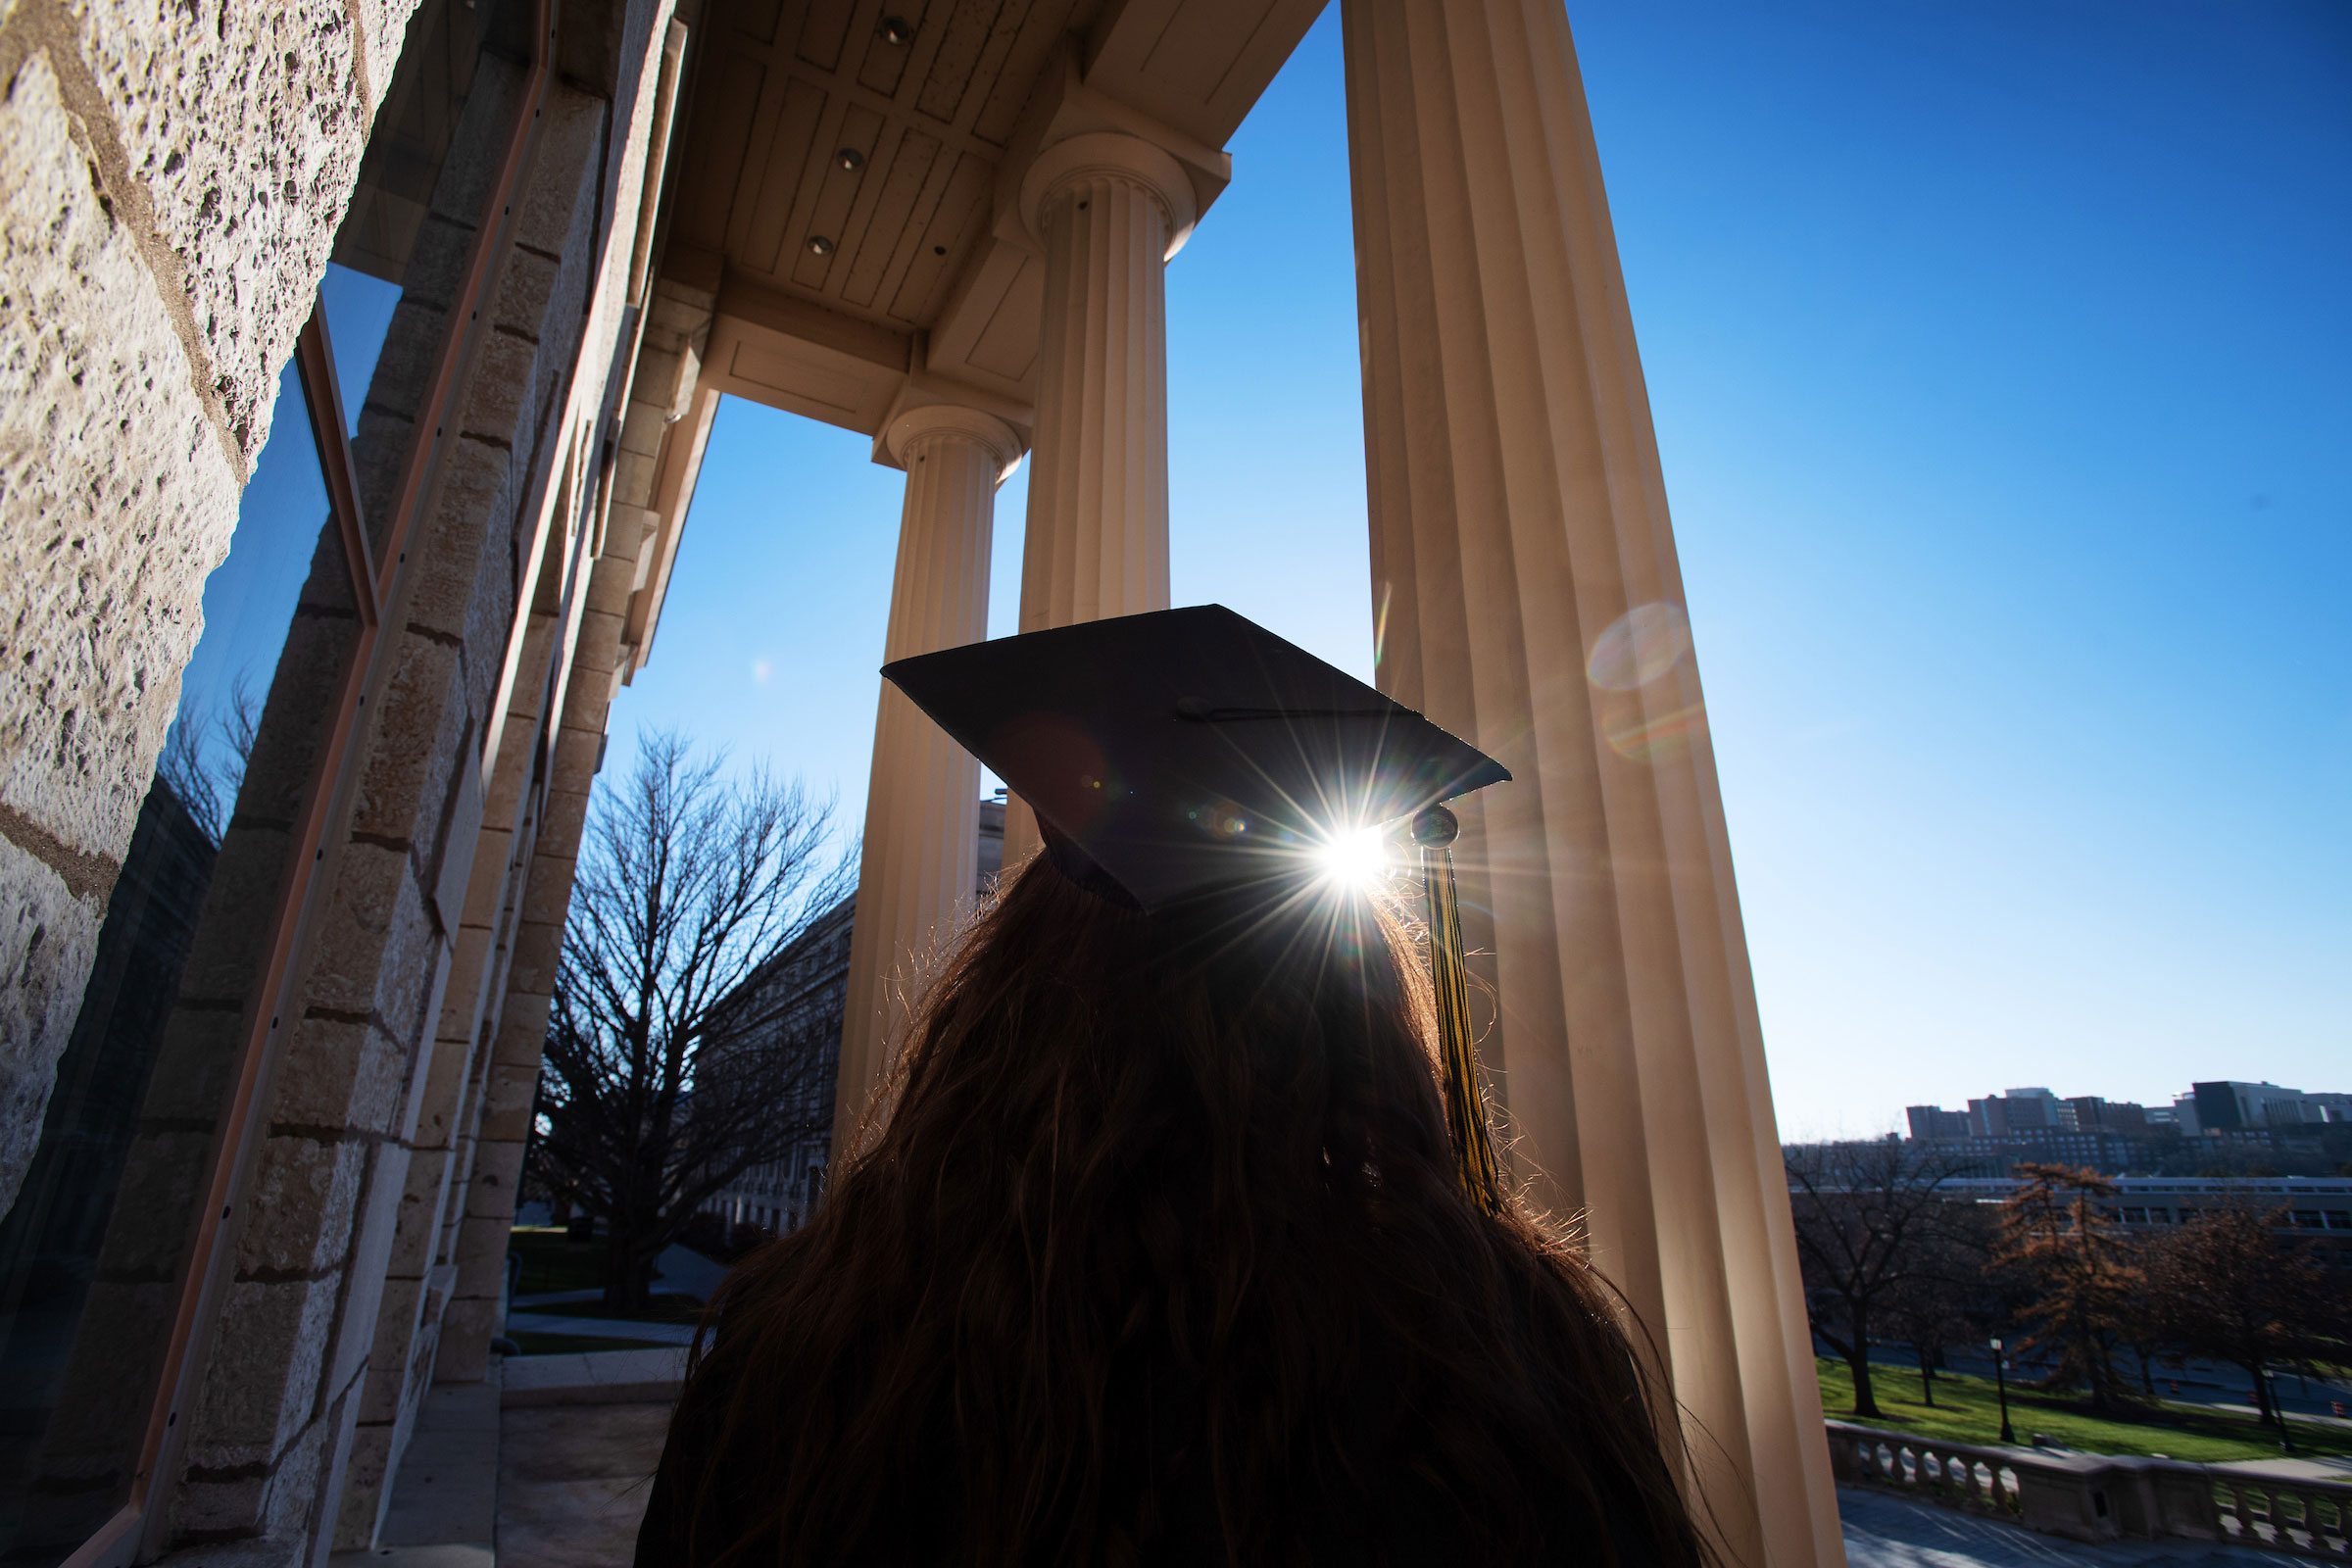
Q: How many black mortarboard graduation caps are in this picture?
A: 1